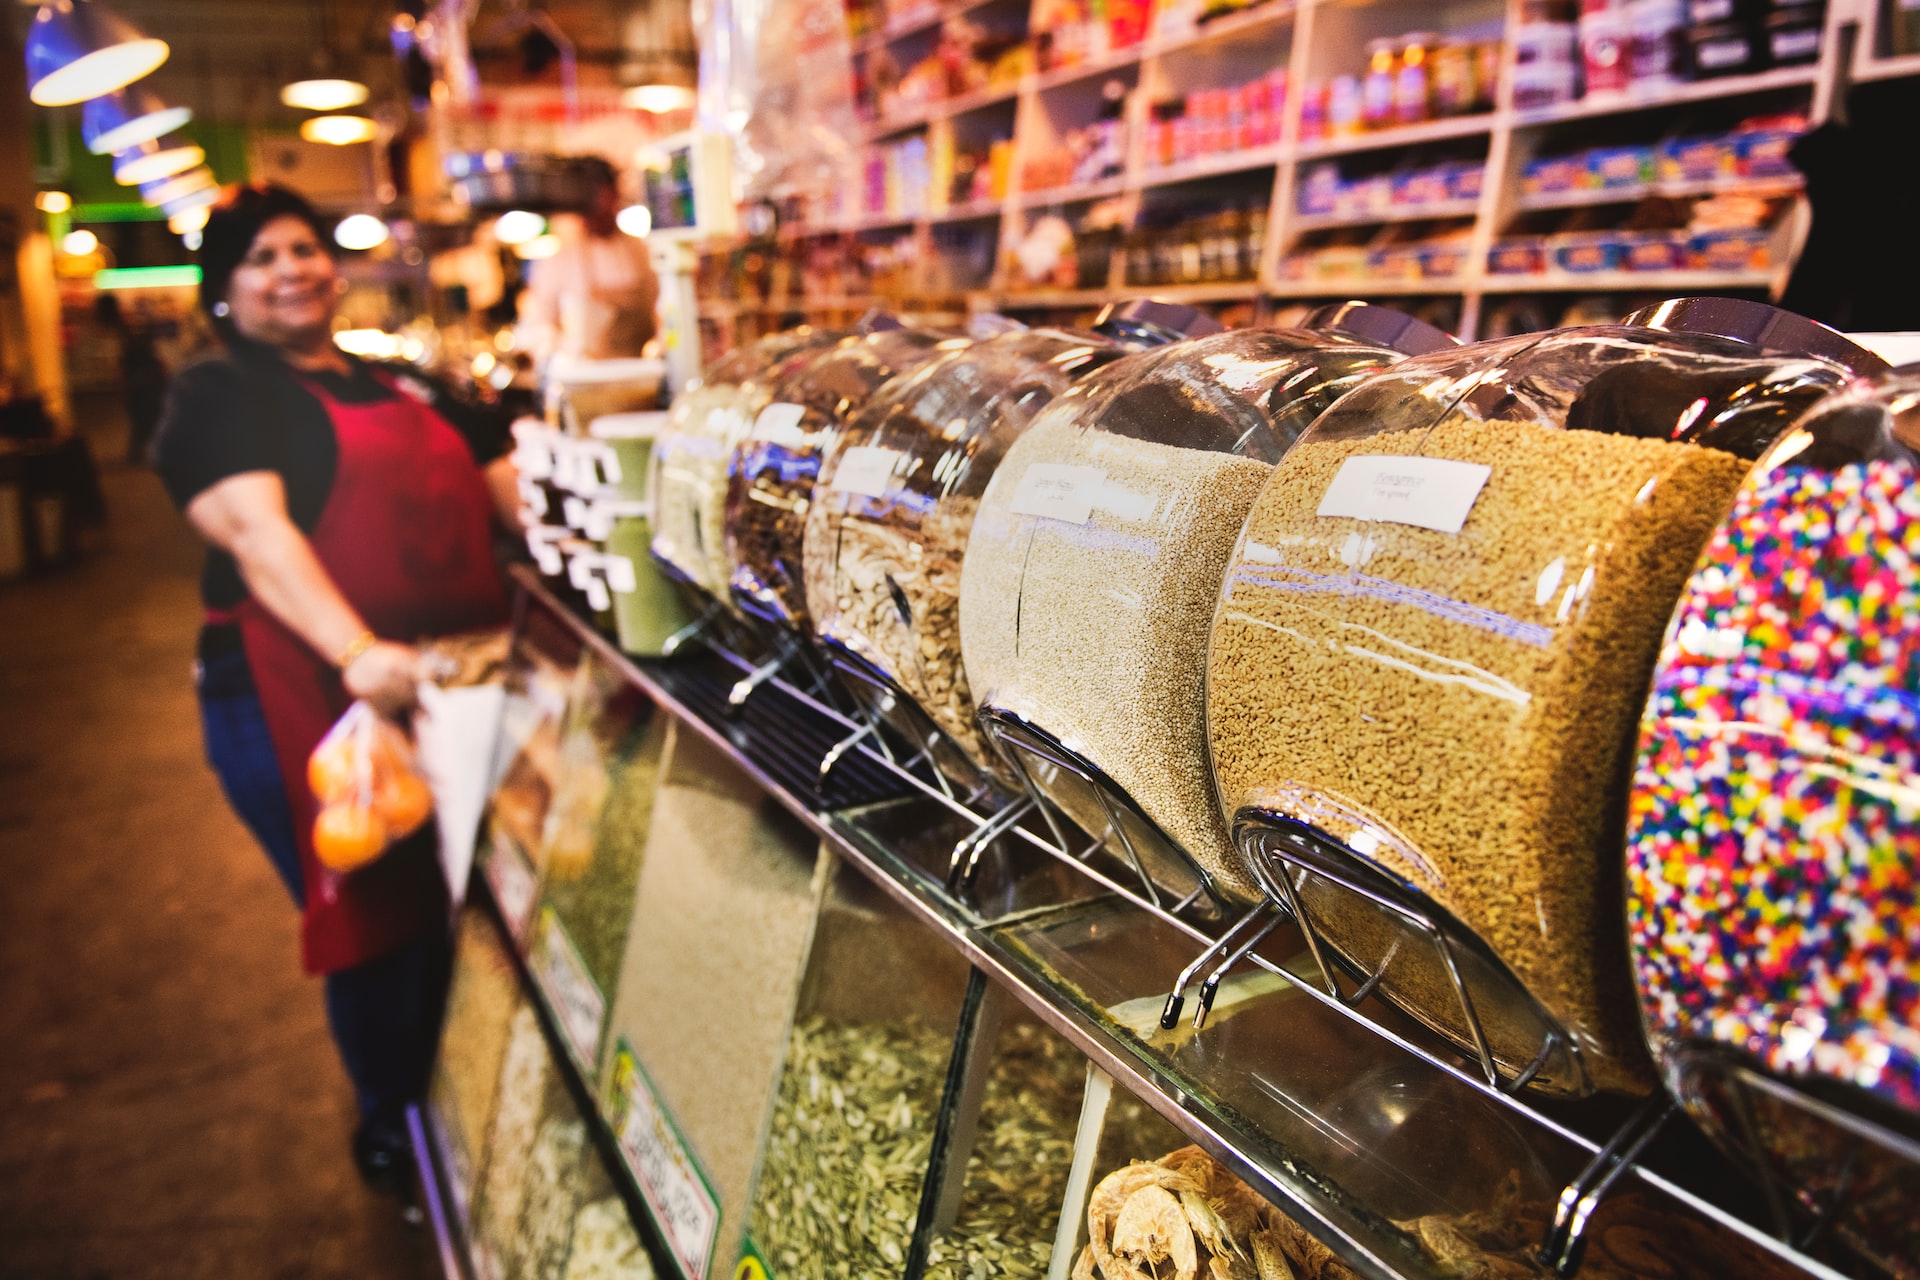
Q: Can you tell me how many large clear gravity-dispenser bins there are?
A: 6